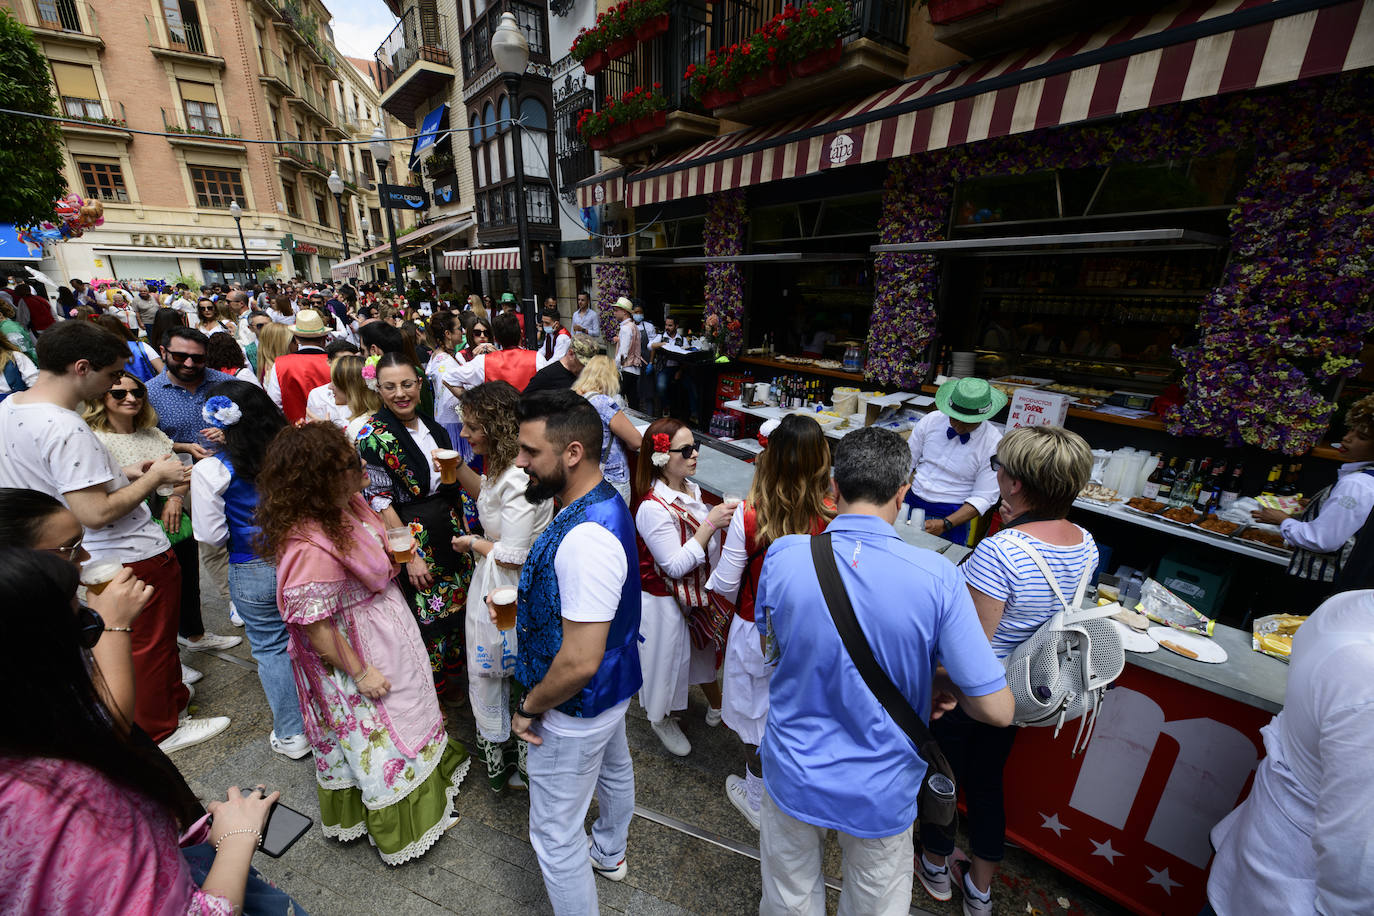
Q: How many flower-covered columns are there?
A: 4